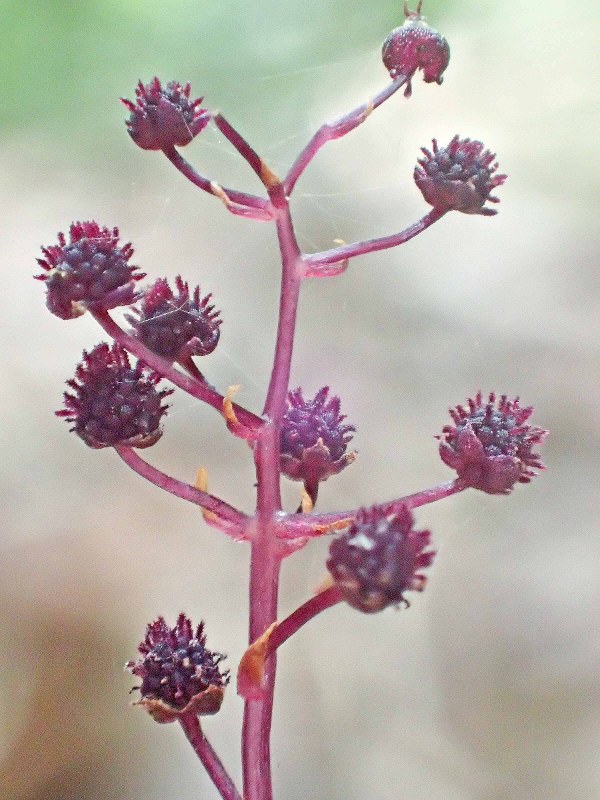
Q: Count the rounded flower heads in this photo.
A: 10